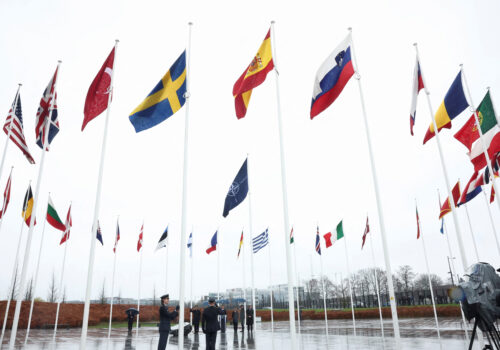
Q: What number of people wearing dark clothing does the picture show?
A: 8